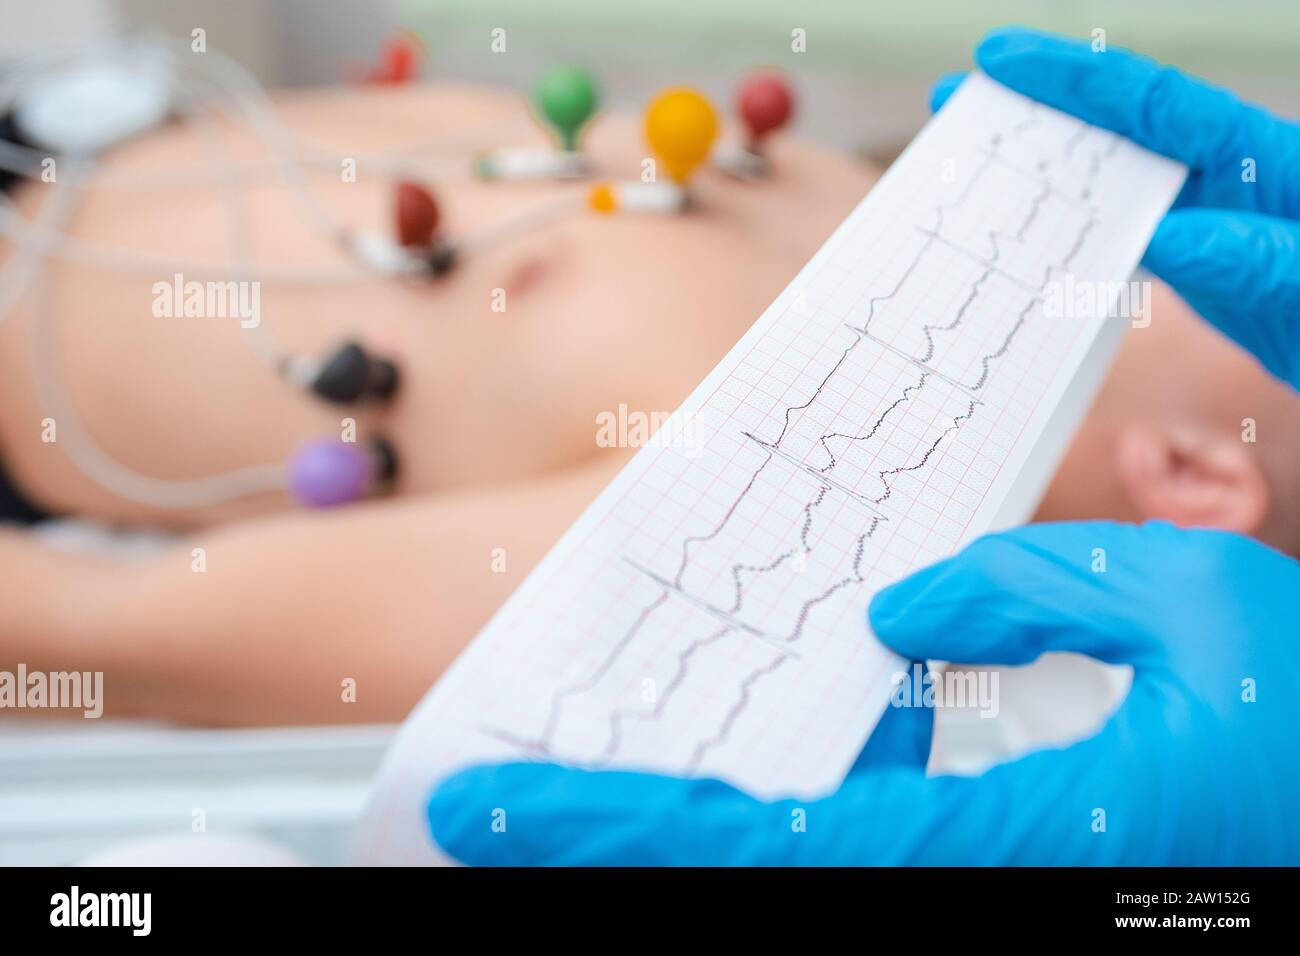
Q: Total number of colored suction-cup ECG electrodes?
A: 6